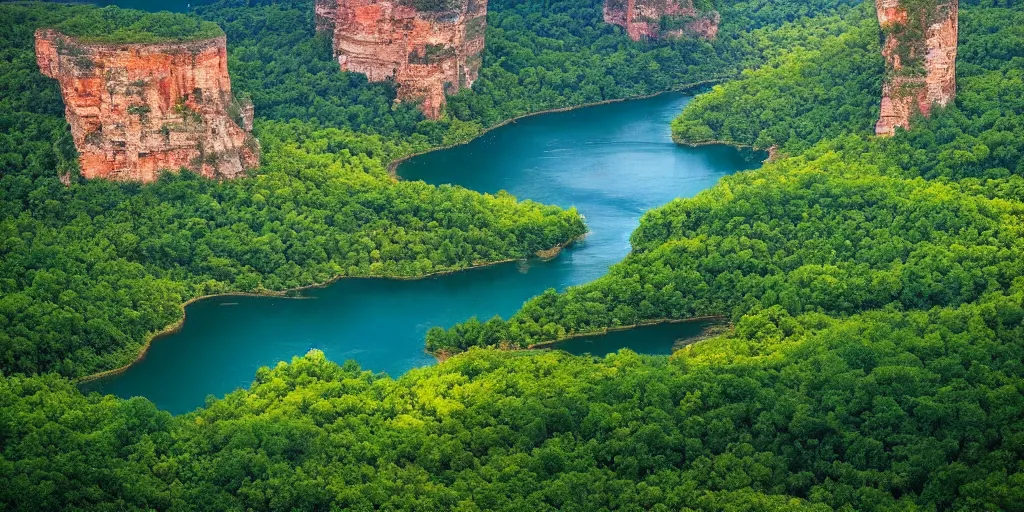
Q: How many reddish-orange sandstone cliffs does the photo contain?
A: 4